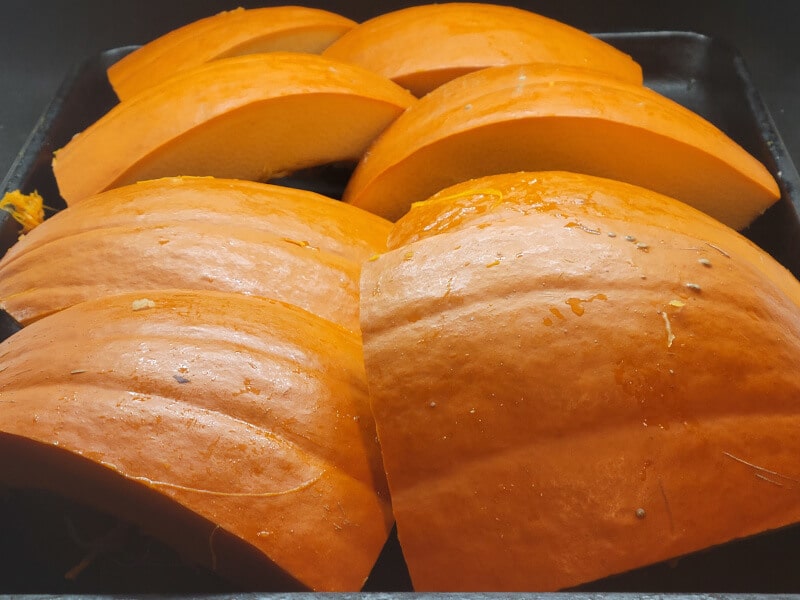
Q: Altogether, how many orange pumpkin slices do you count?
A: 8